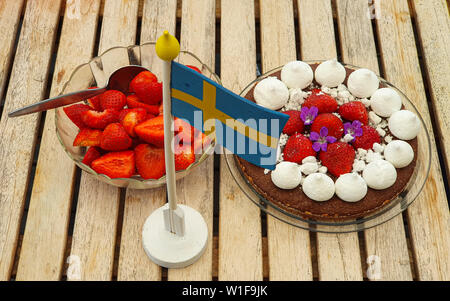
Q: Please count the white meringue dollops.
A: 11